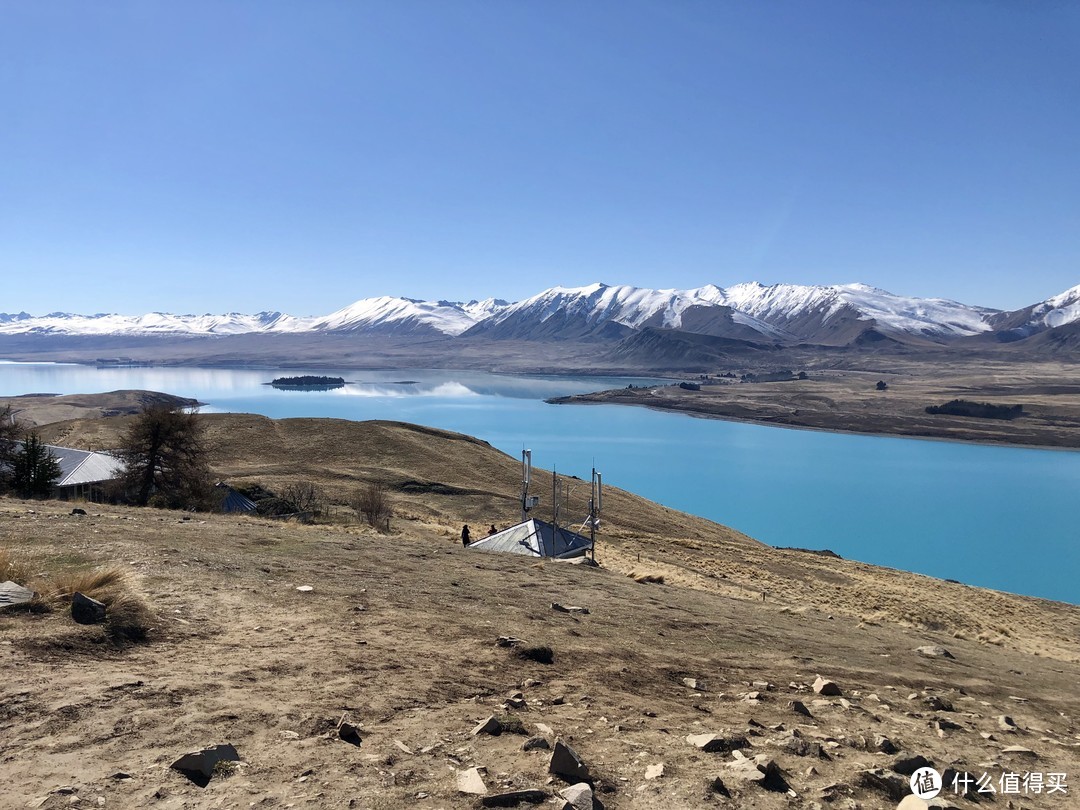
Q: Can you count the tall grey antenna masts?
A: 3